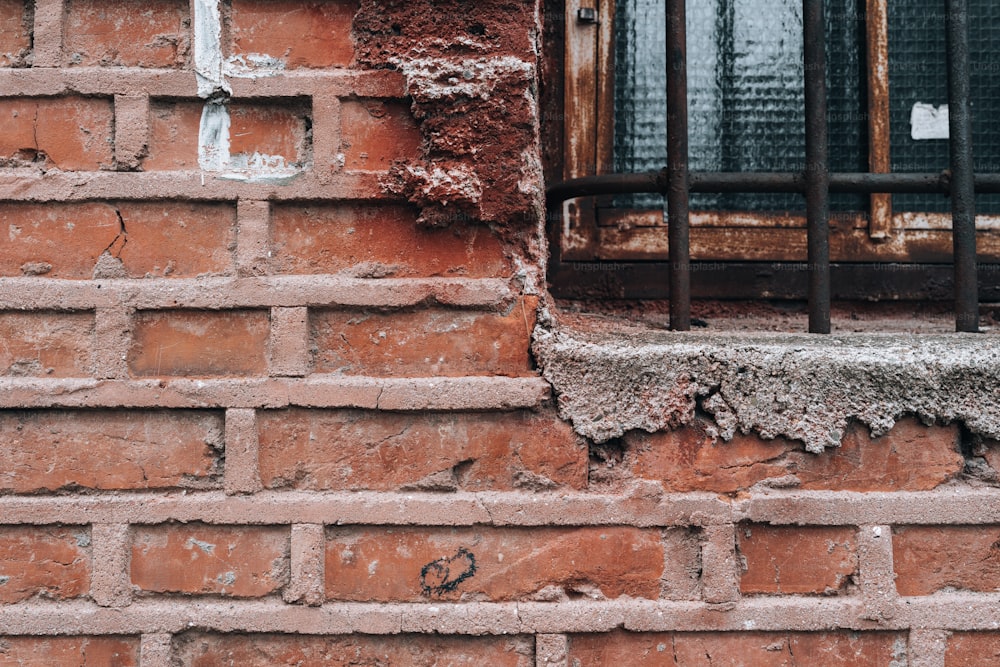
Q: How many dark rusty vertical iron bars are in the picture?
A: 3